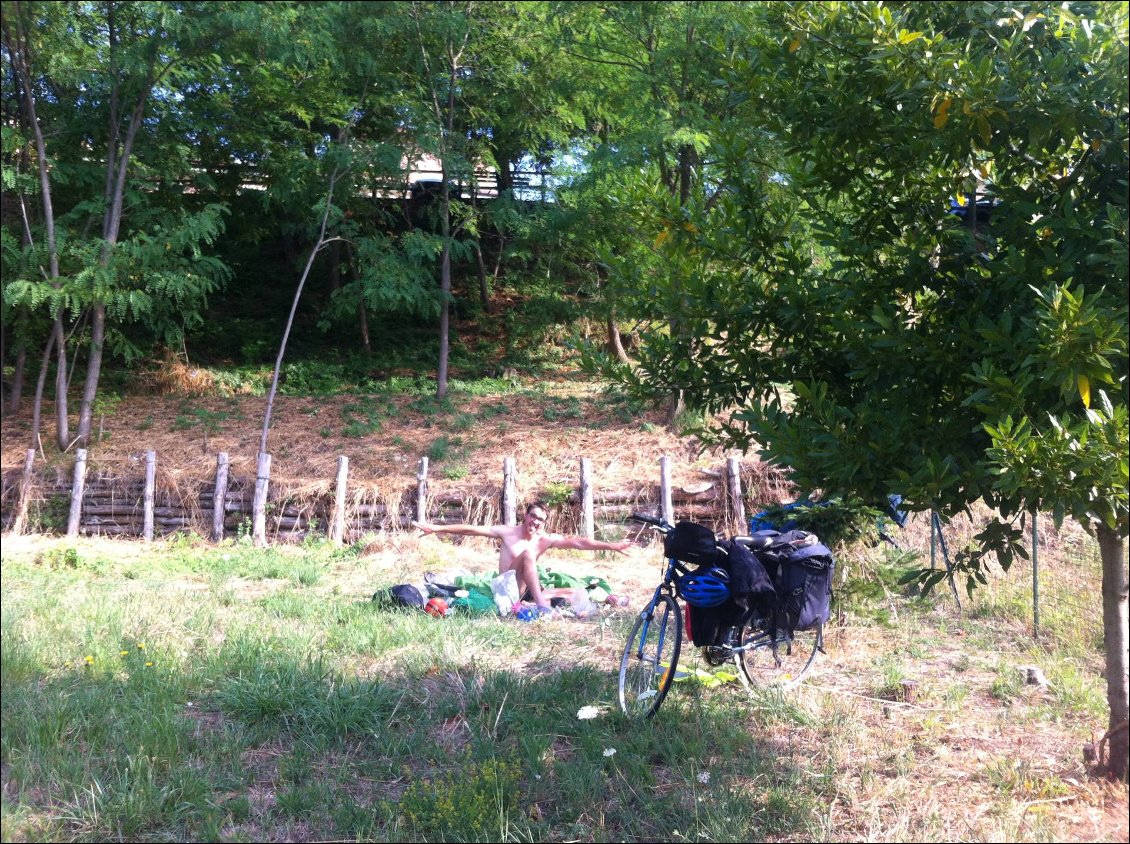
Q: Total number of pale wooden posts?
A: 11